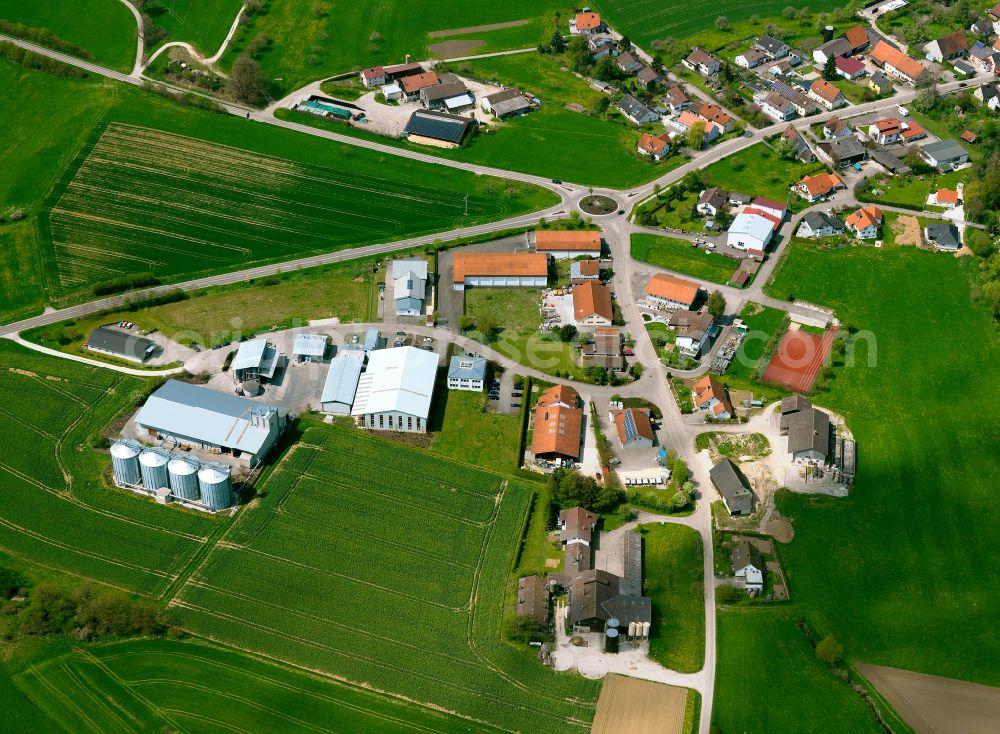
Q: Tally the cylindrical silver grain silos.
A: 4